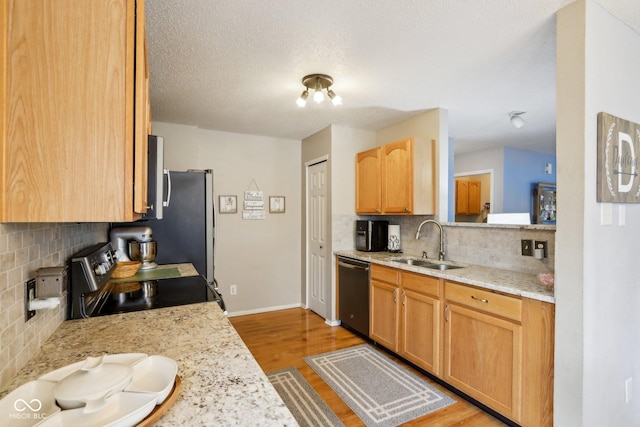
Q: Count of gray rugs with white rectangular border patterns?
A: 2